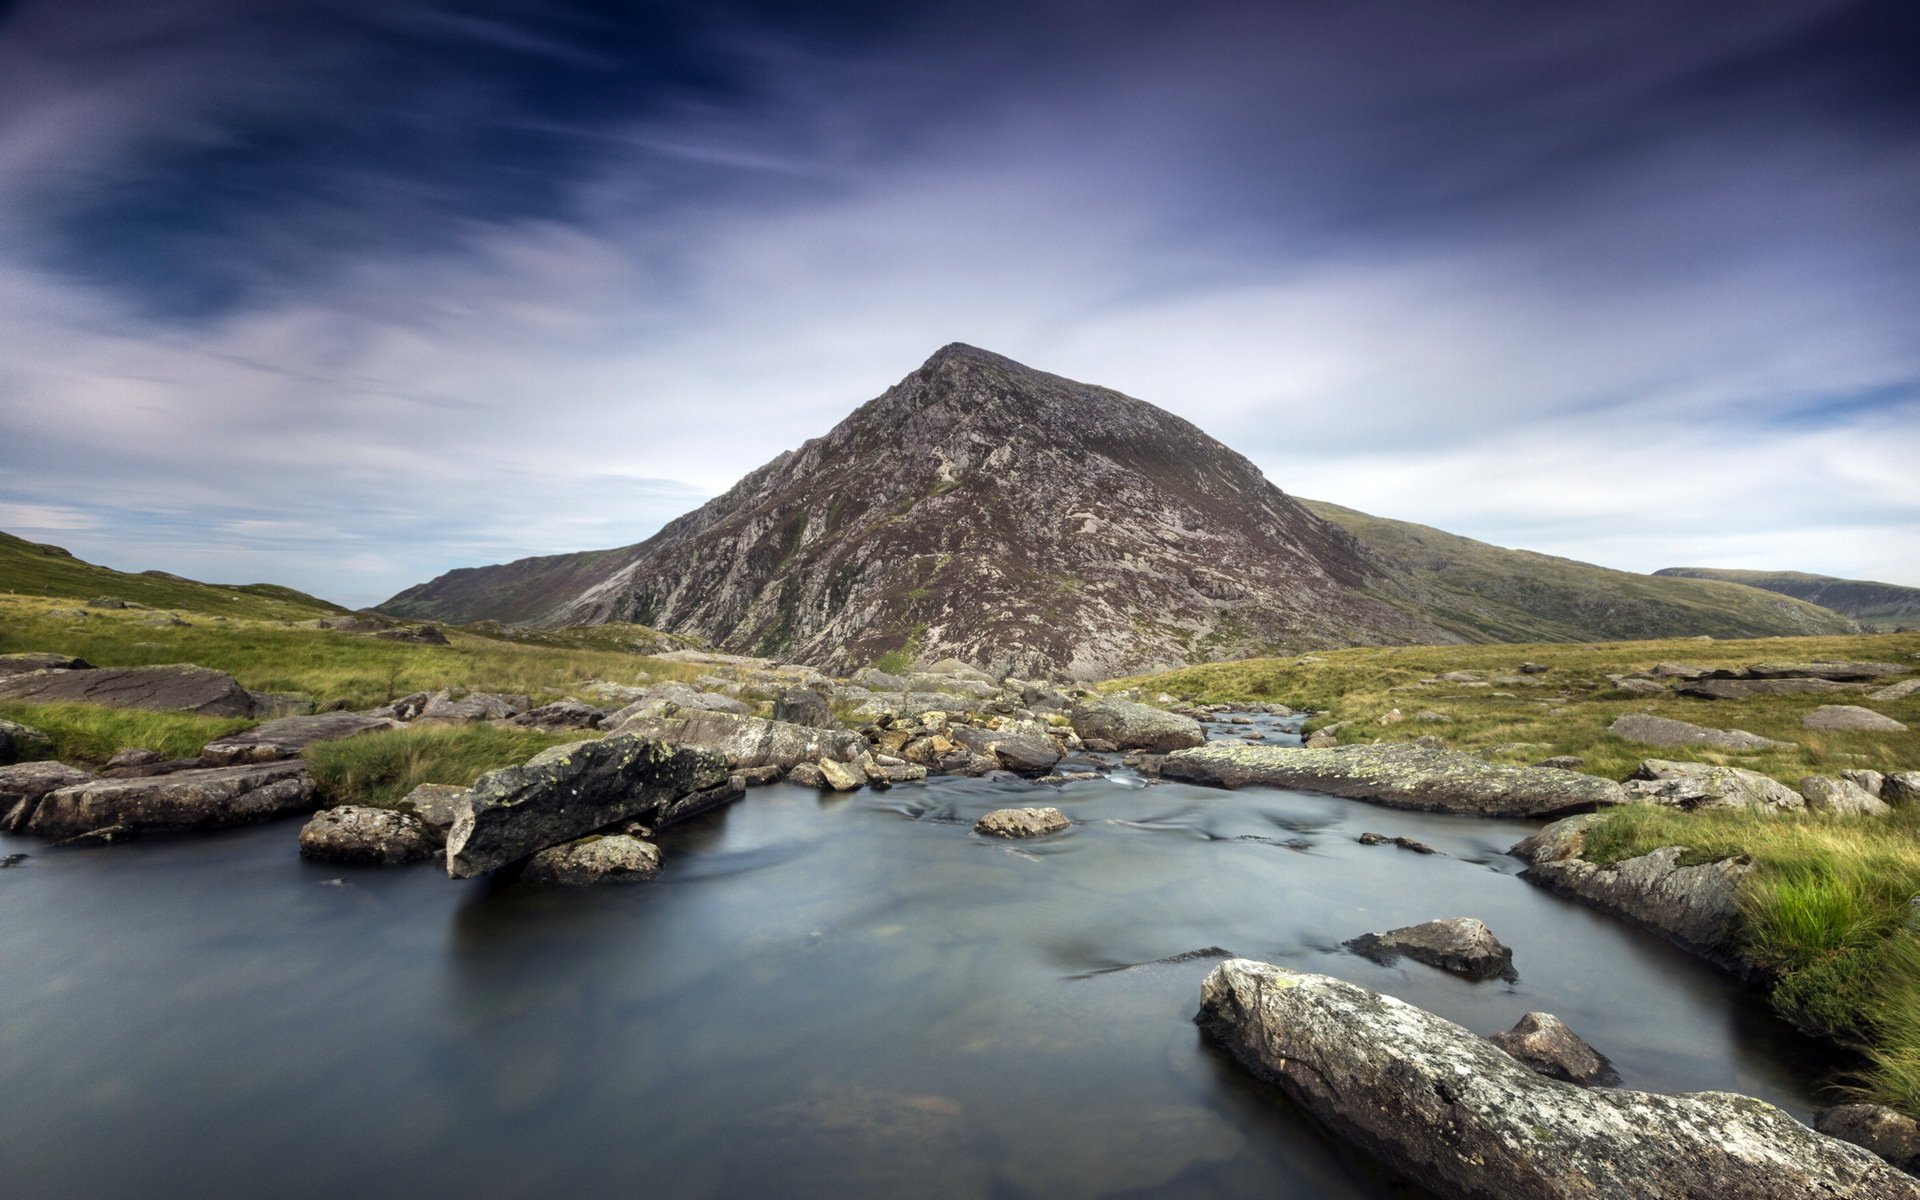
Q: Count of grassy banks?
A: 2